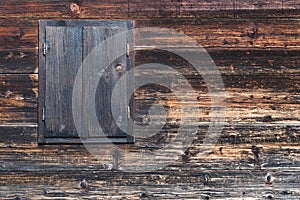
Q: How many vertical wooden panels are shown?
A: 2